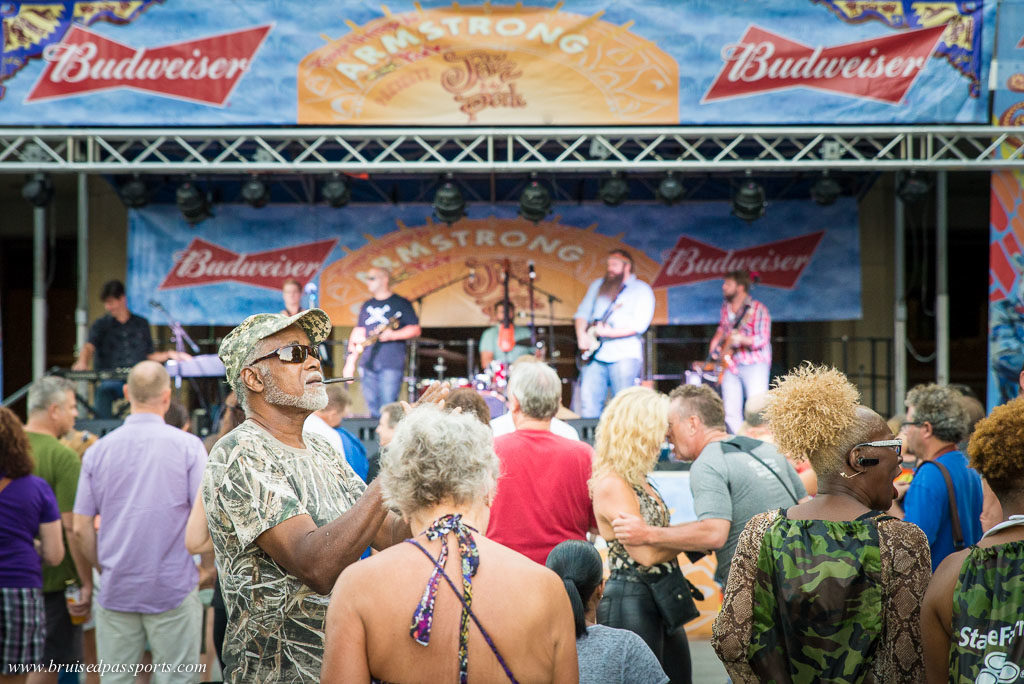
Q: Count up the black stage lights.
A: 12